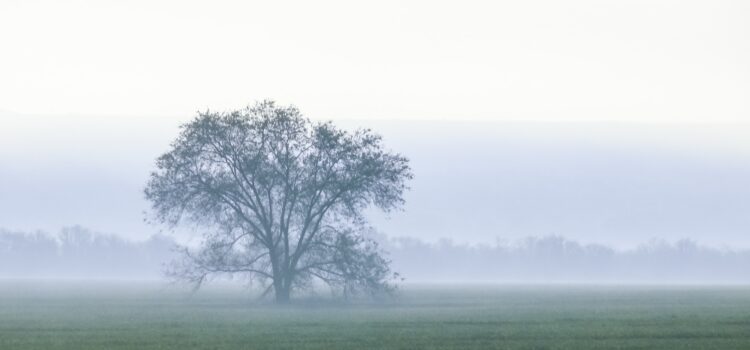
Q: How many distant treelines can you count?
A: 1